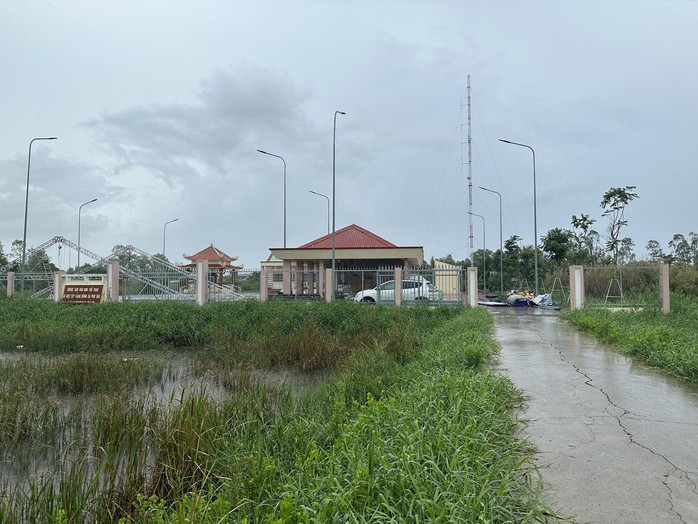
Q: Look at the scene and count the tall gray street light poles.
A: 9